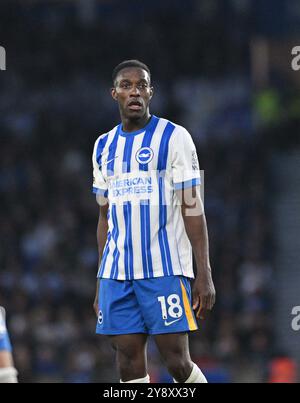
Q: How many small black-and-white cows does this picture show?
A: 0